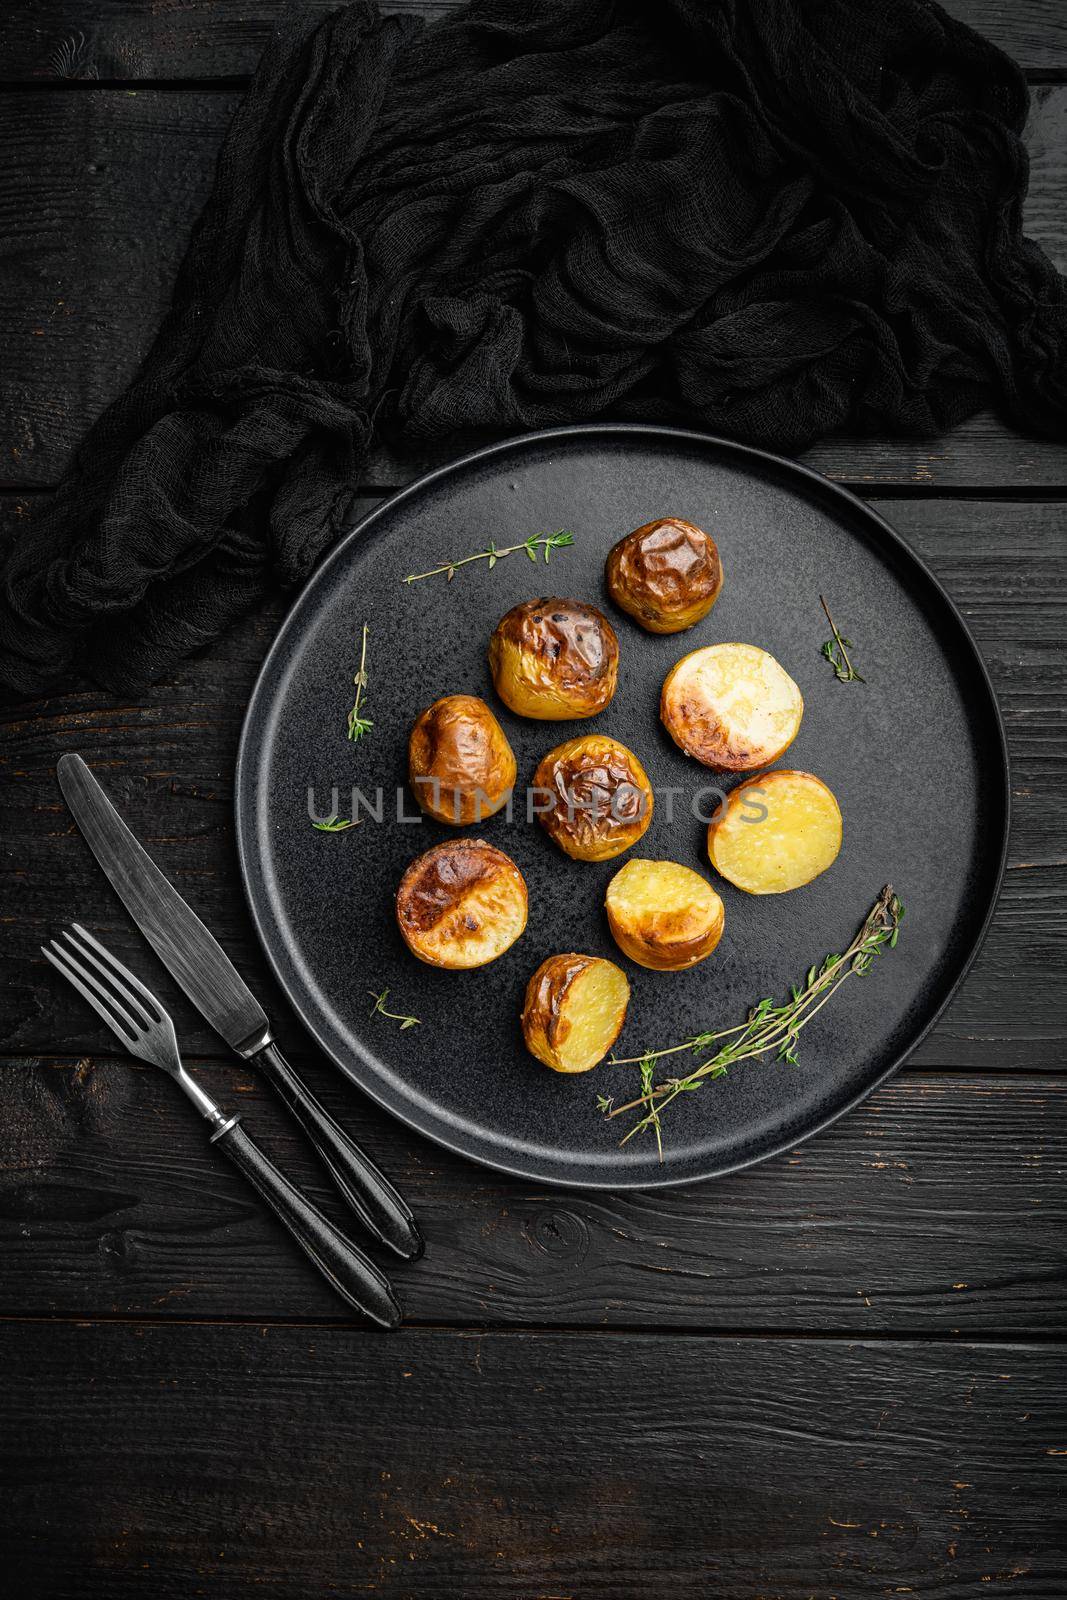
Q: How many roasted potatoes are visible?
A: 9